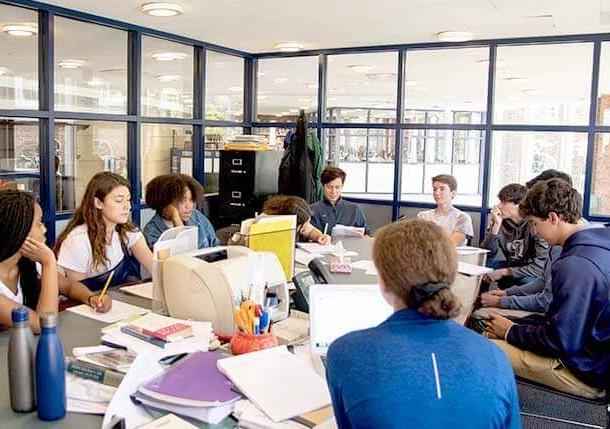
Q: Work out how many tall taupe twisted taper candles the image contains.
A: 0